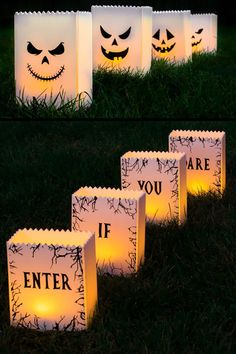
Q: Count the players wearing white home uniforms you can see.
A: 0